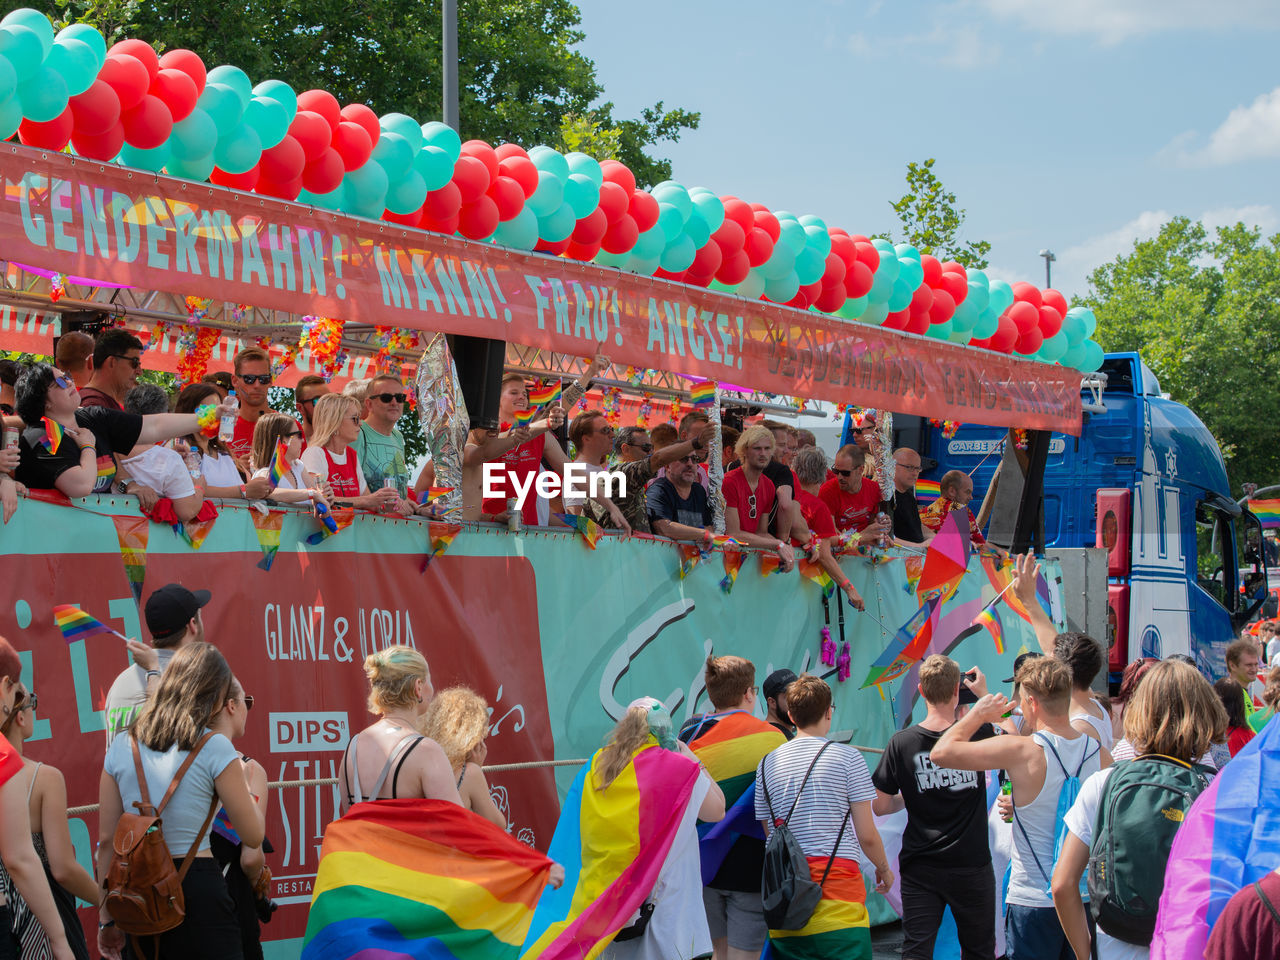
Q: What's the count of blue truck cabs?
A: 1